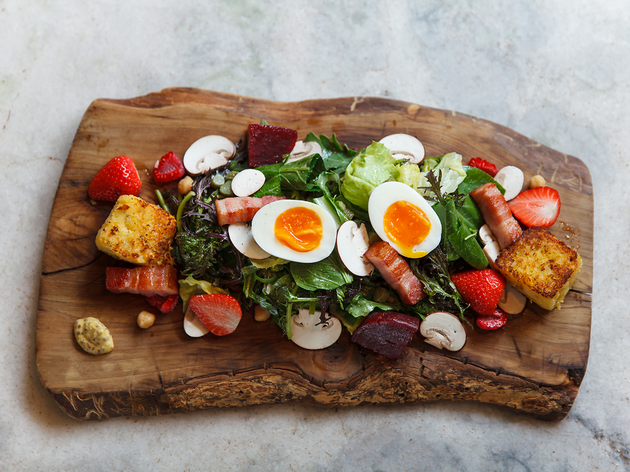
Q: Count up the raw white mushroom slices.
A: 12